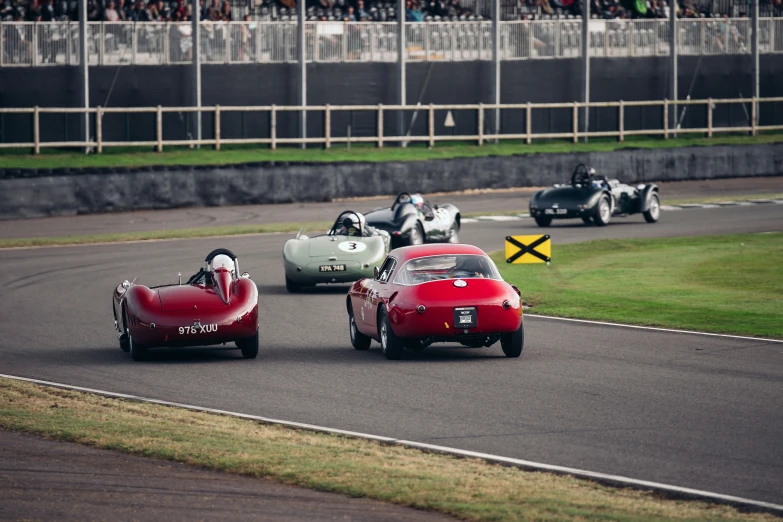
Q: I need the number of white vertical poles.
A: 8